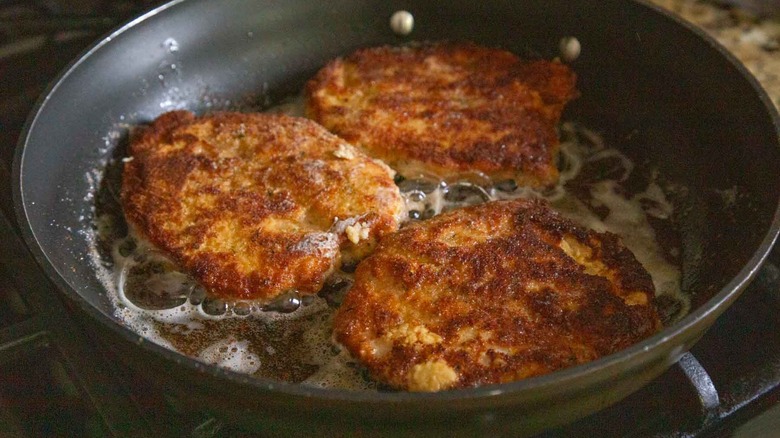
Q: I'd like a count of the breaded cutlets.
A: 3